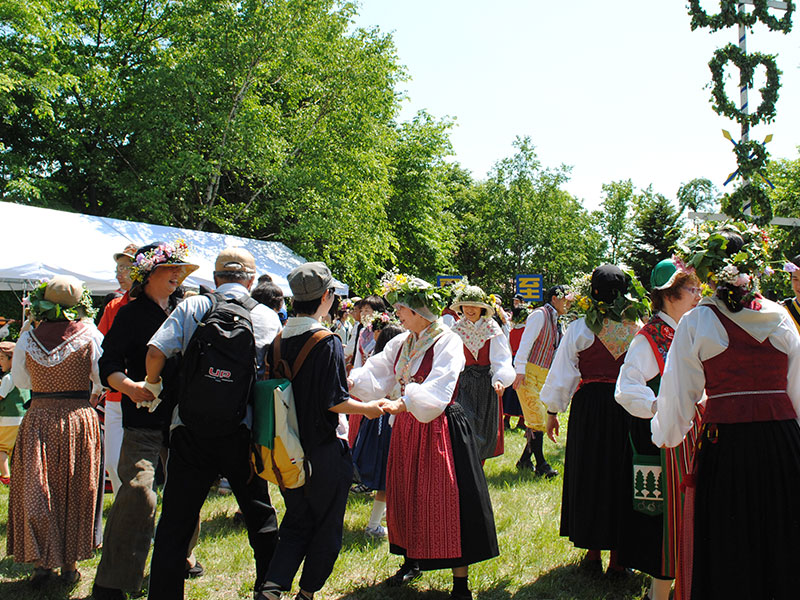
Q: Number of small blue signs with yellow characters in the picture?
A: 2